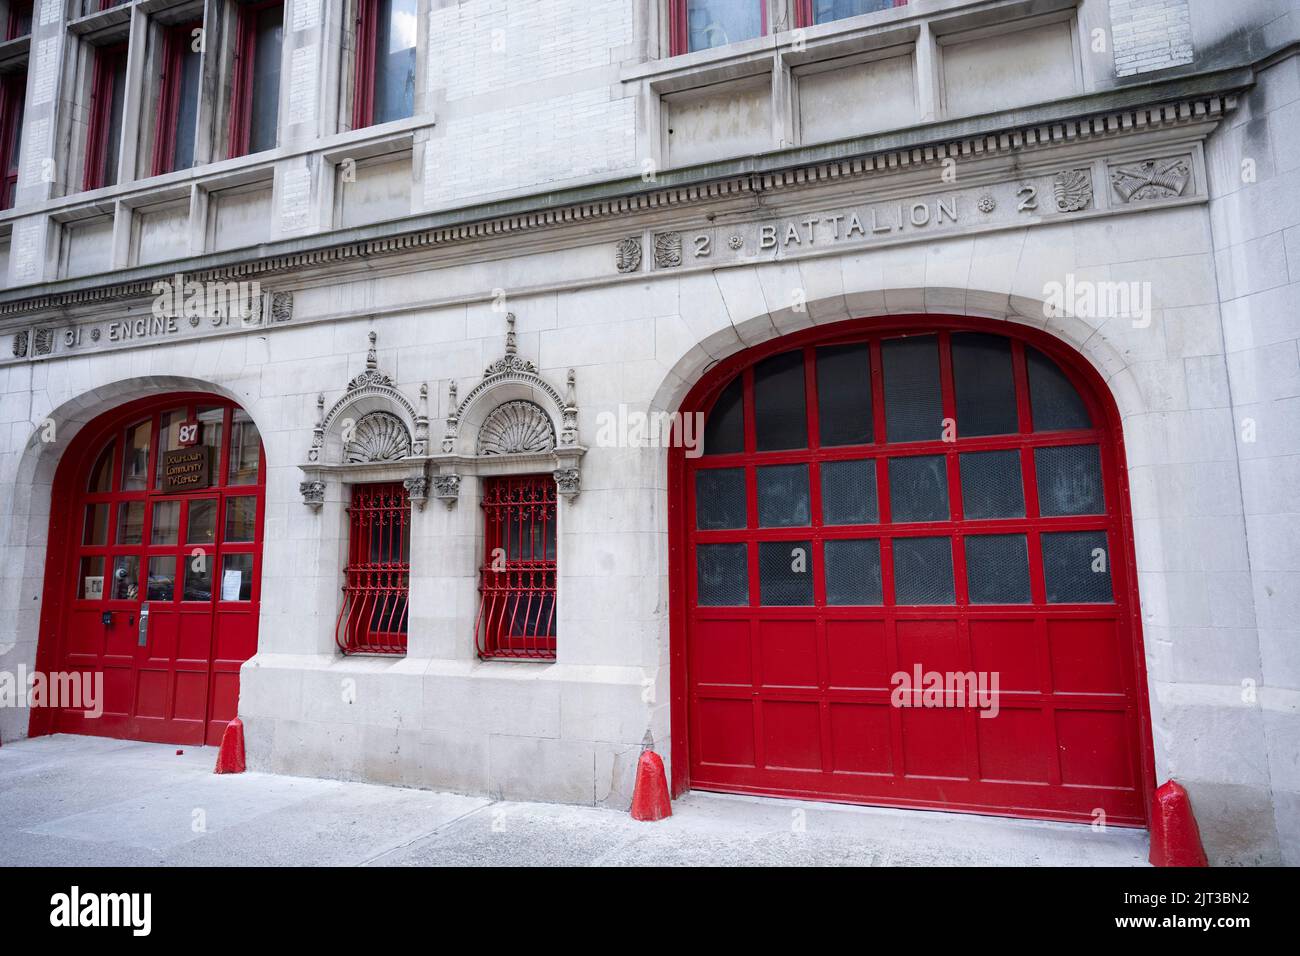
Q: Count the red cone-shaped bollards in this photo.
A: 3